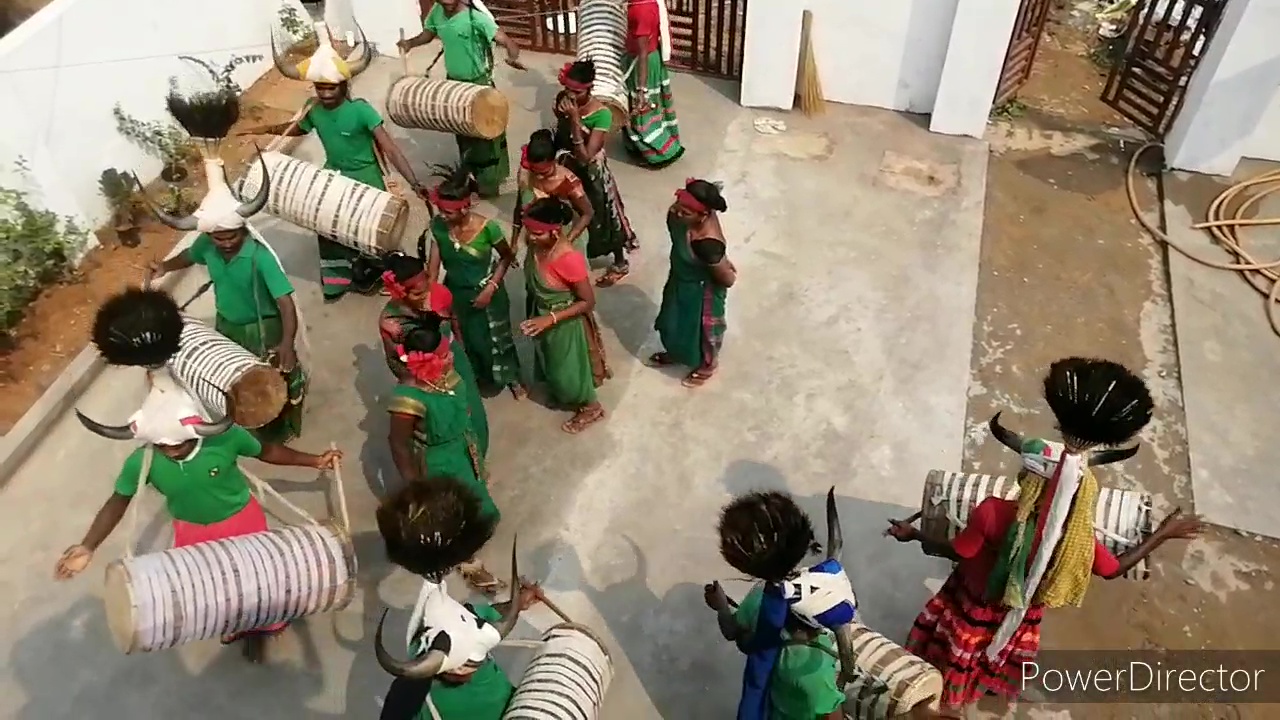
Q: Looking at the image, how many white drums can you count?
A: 8